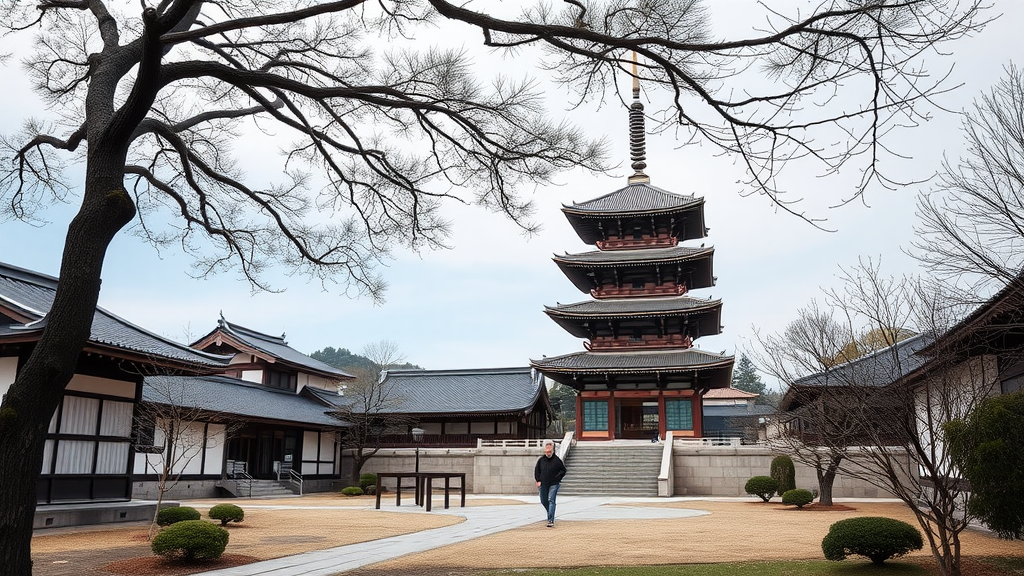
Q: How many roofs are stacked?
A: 4